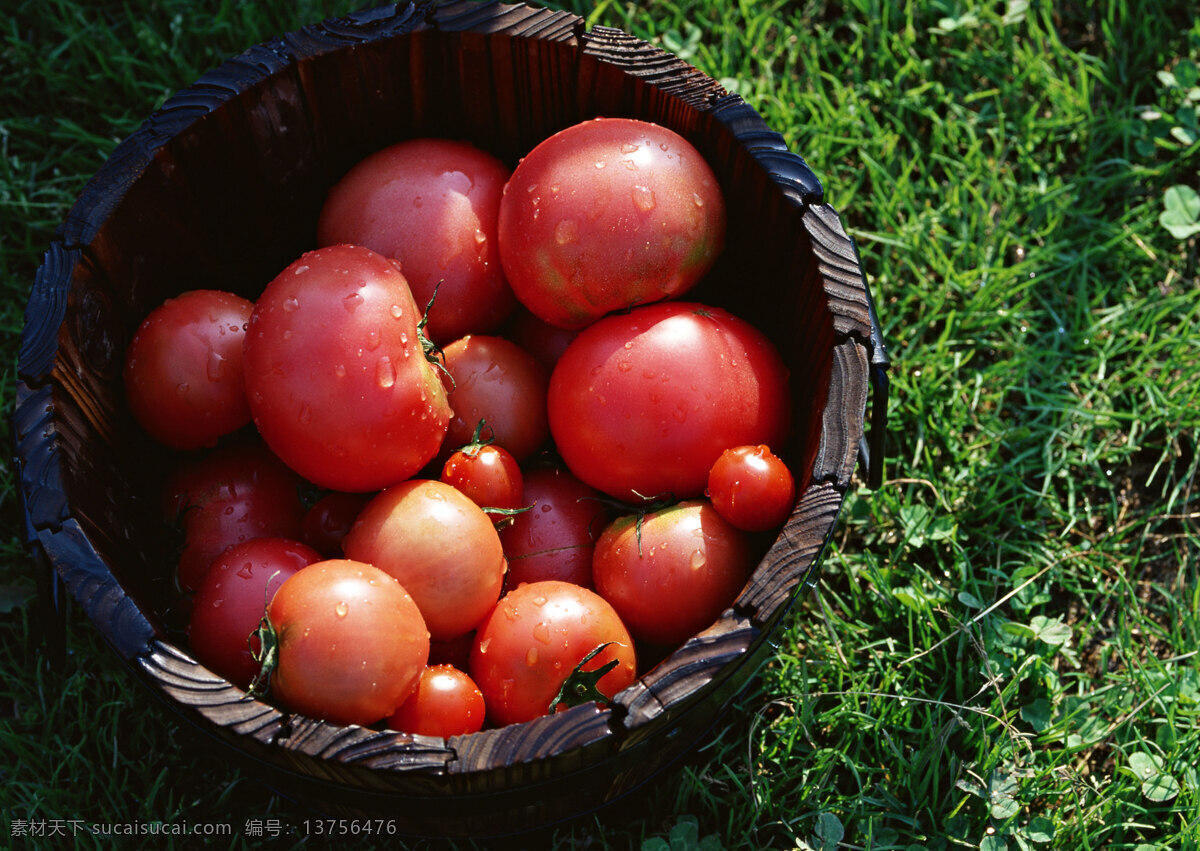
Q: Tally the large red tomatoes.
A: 4